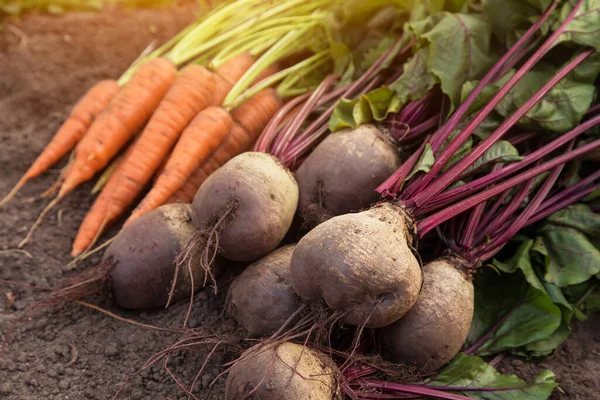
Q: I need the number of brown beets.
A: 7